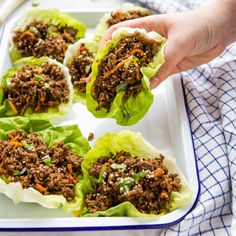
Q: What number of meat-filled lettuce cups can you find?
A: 7